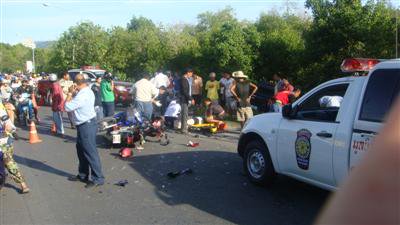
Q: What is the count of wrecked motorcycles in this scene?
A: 2